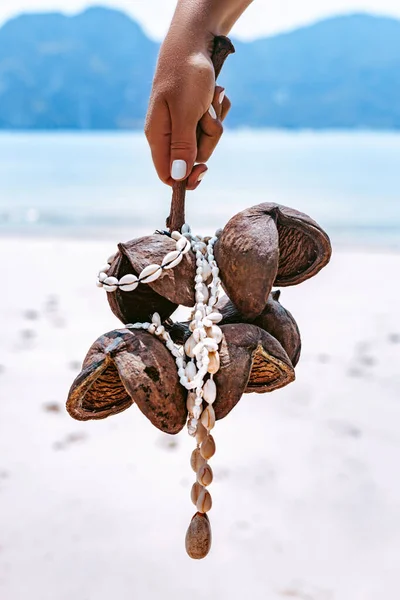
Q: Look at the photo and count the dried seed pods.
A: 5